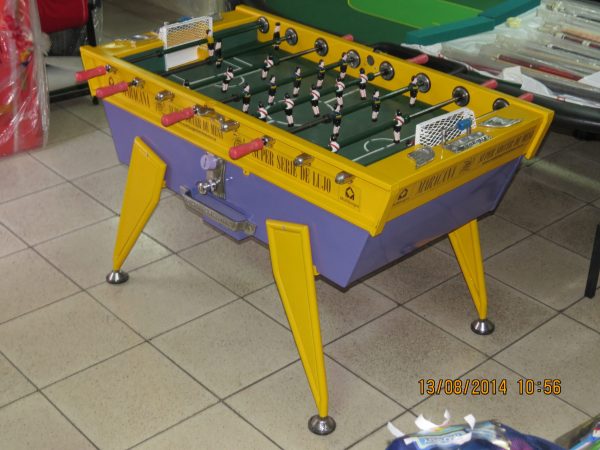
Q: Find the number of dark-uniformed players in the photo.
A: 10